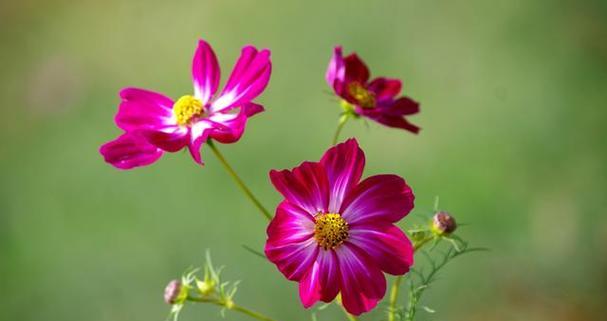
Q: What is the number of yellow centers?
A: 3